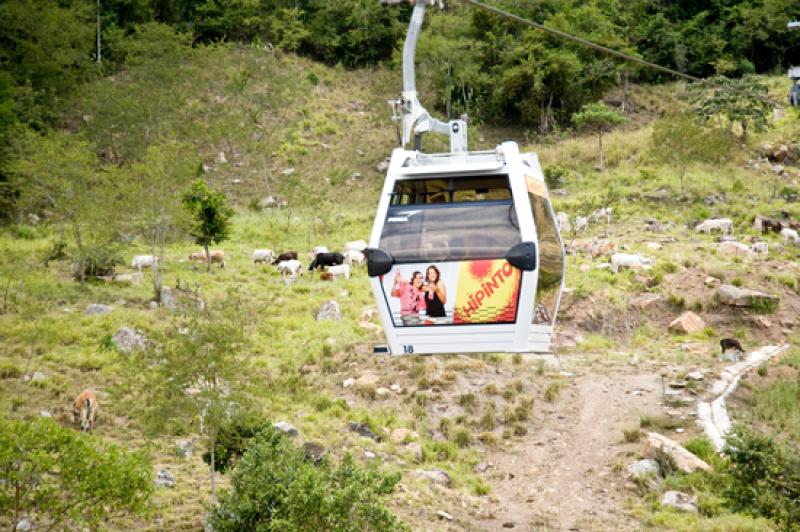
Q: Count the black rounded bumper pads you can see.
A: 2